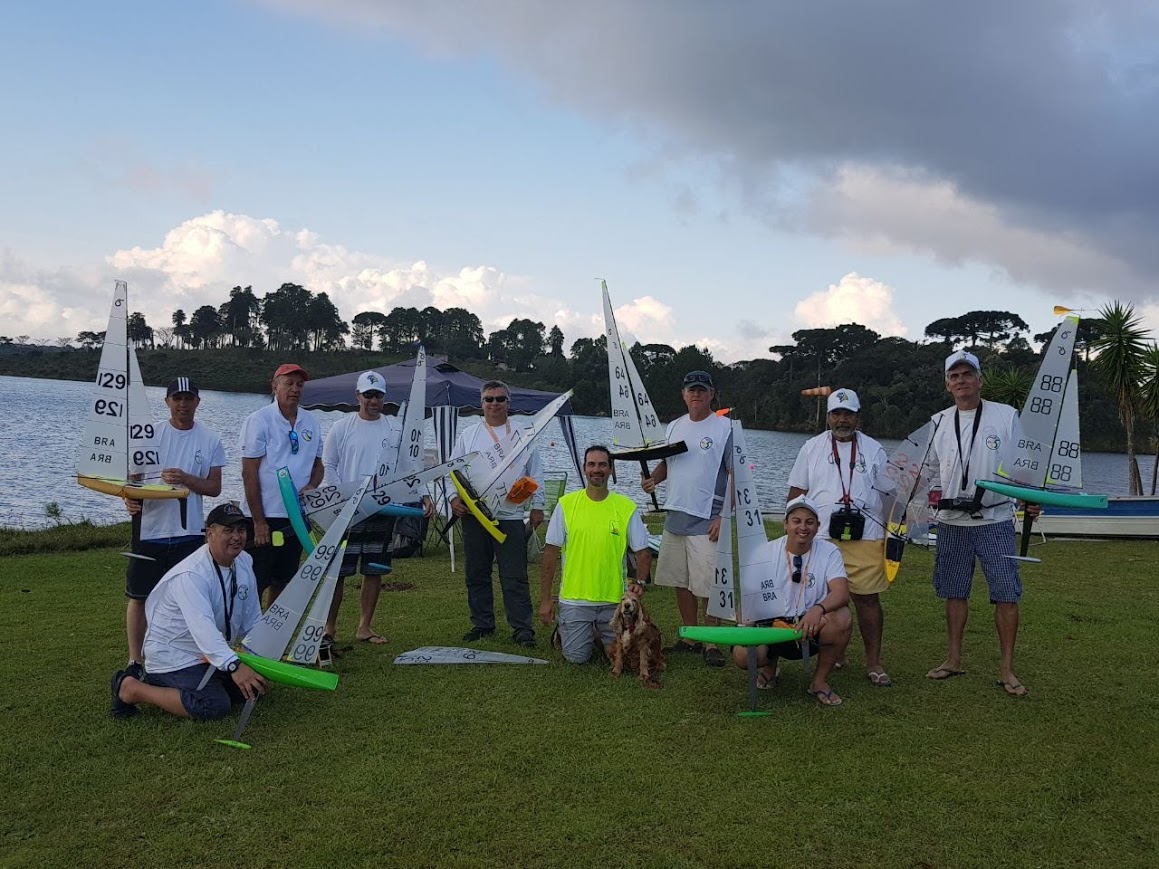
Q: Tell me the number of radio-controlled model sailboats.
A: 9